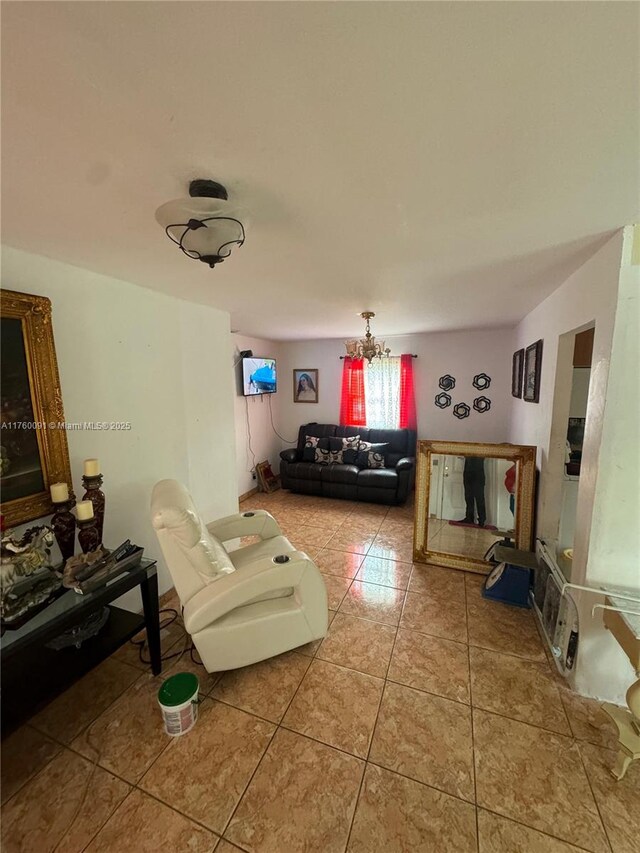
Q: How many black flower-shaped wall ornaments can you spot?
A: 5